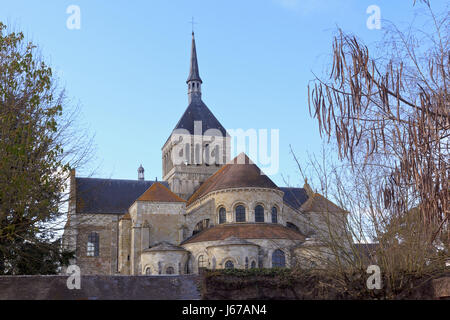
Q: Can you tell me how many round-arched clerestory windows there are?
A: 4